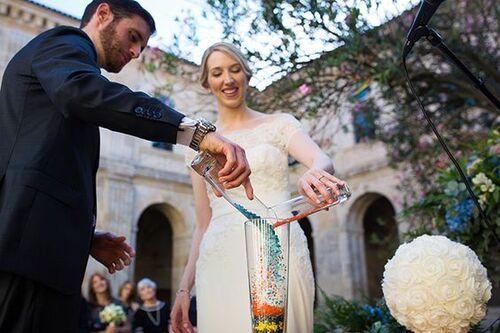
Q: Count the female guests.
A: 3